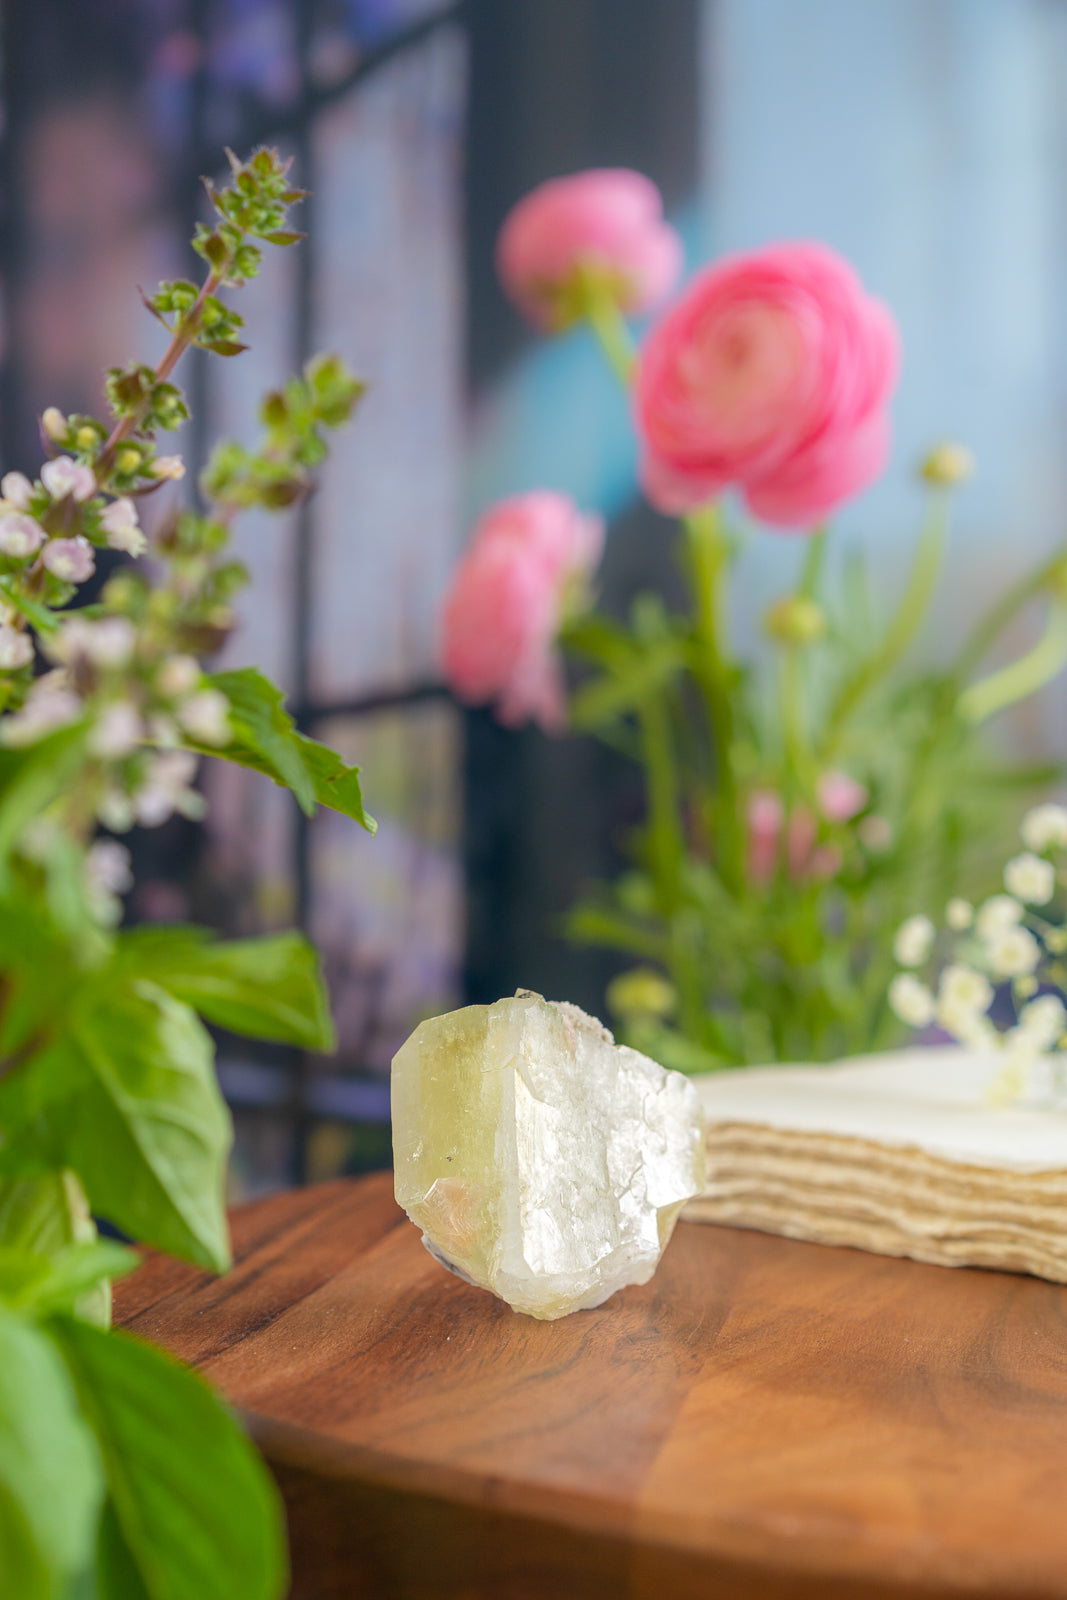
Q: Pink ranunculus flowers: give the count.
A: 3